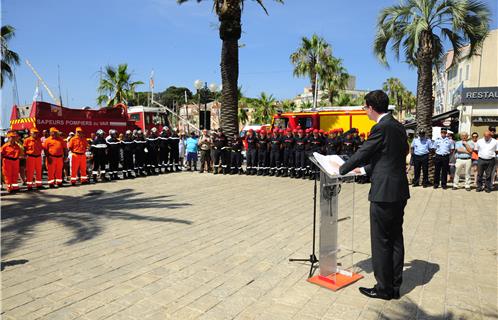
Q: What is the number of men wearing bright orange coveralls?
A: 4